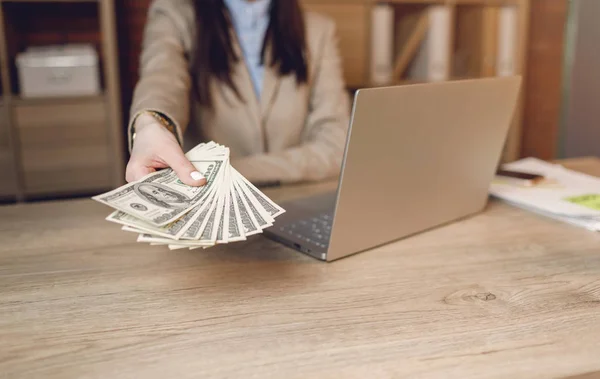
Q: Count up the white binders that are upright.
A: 3